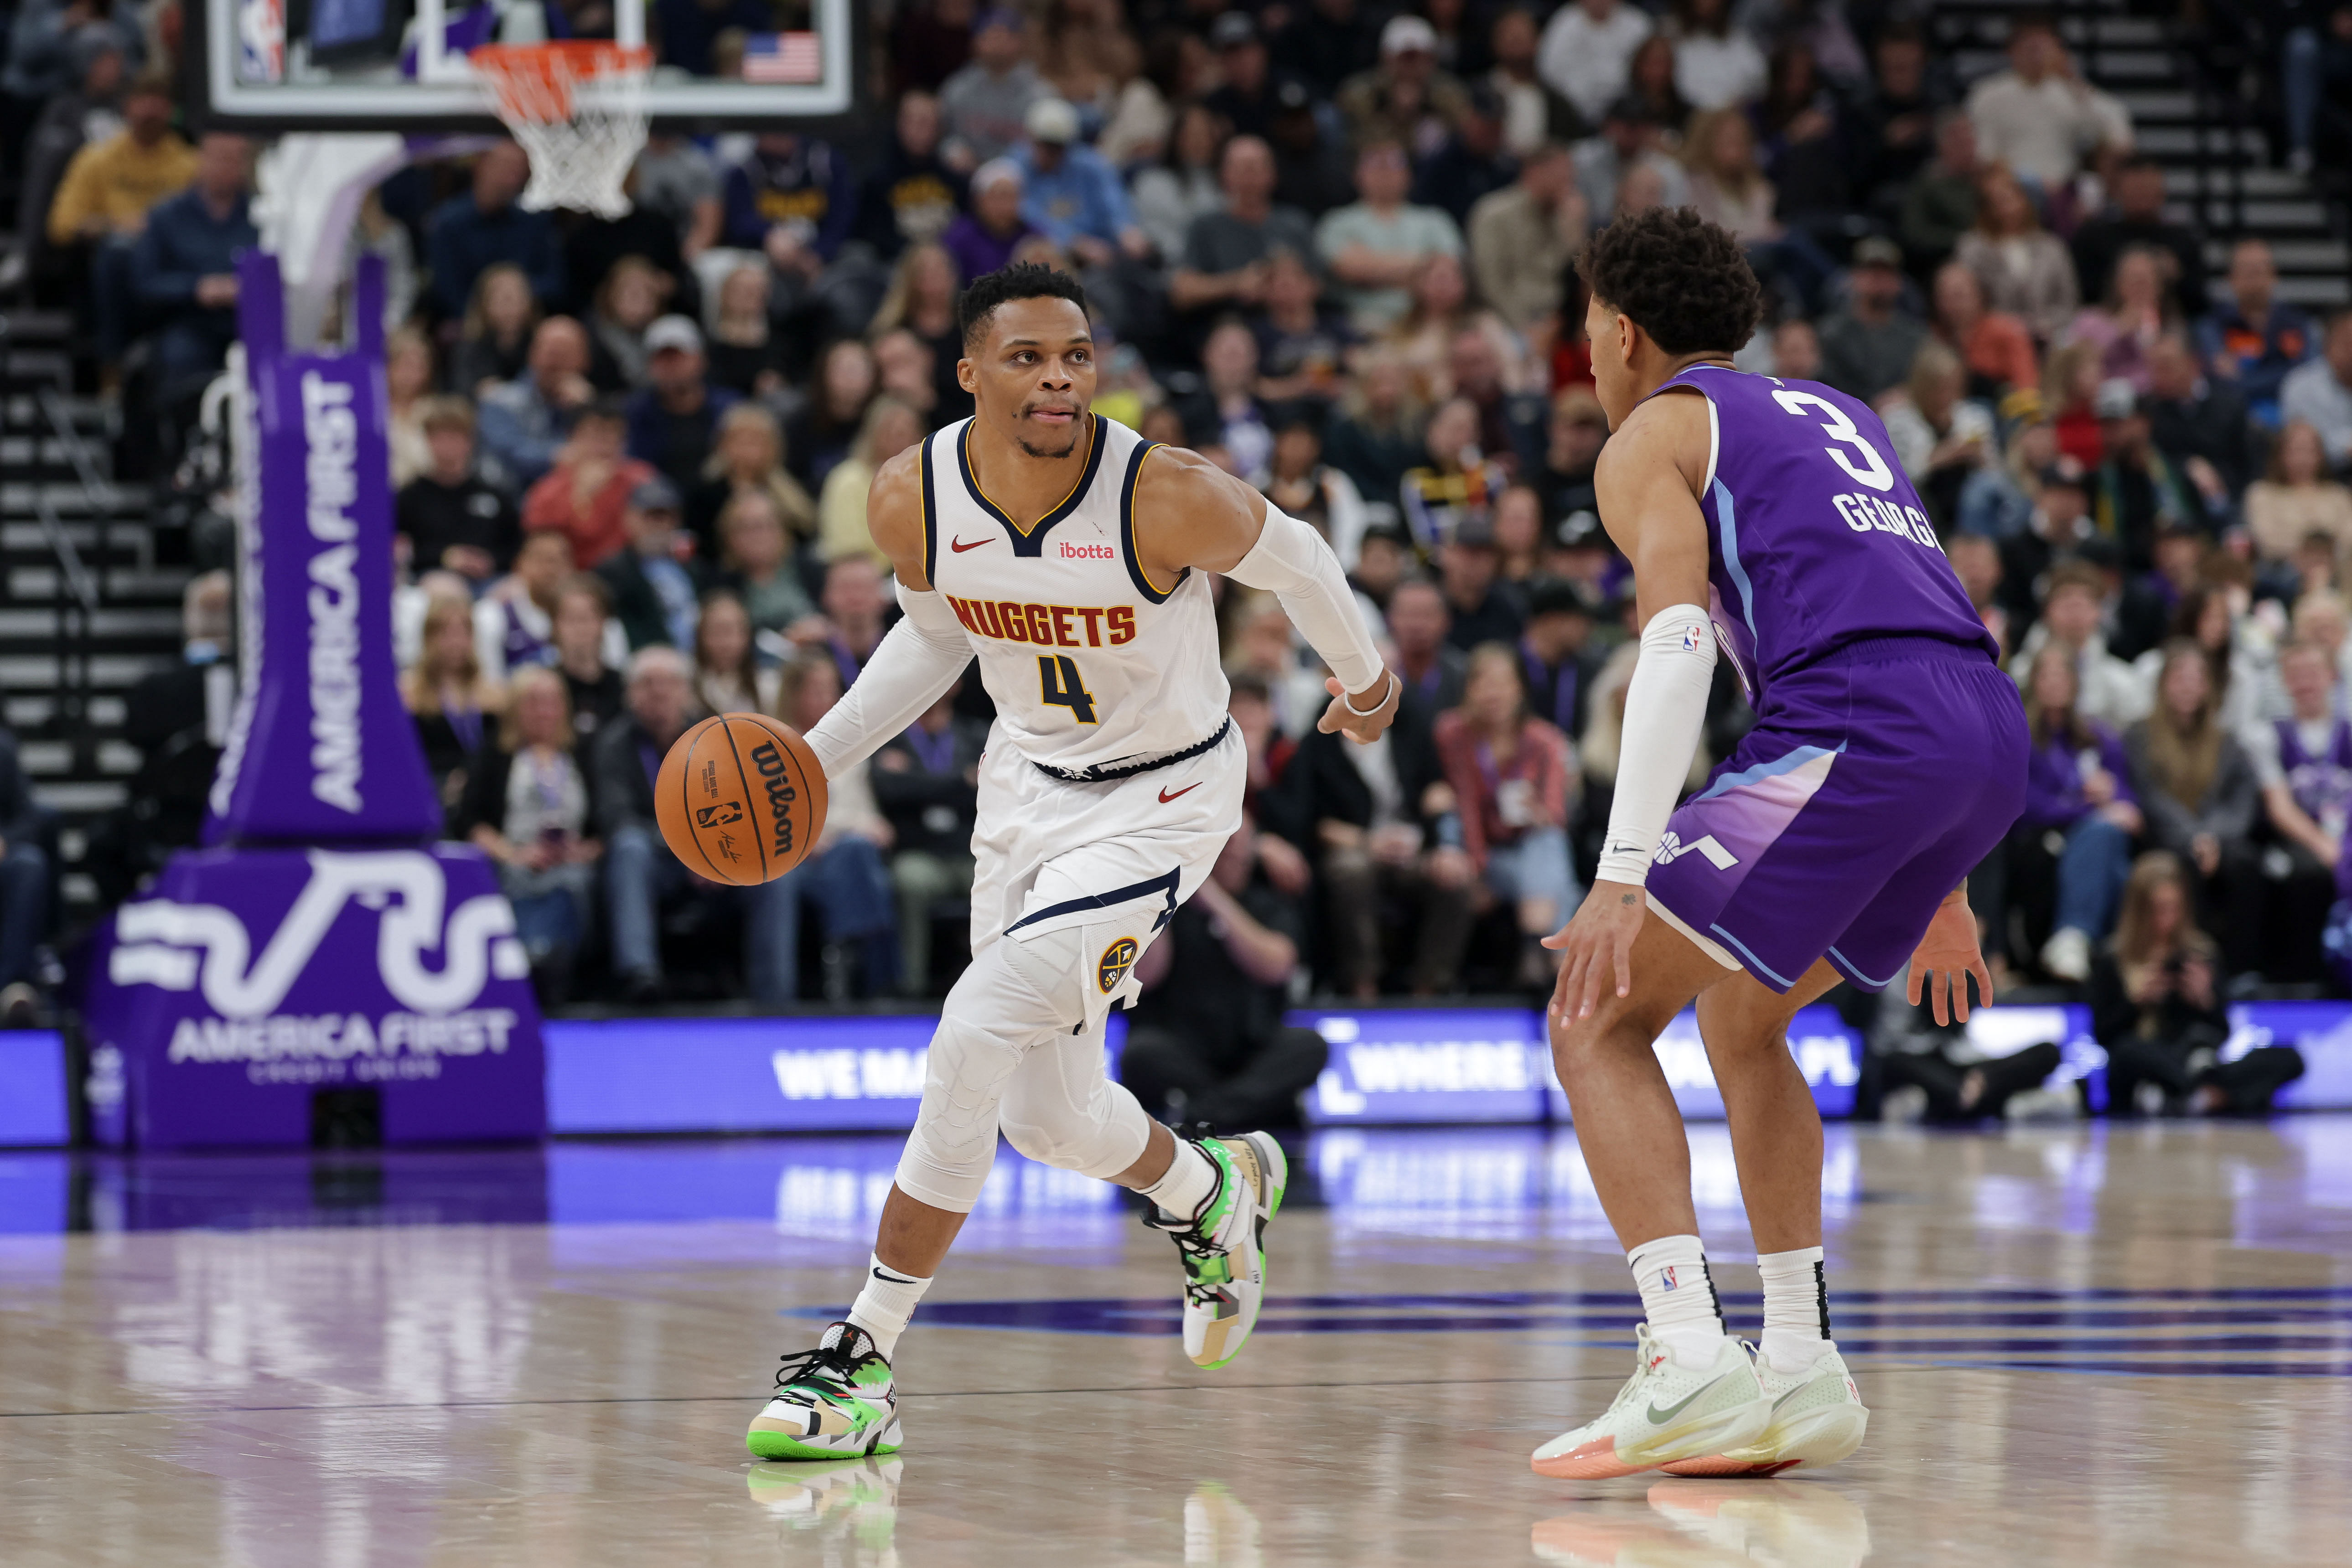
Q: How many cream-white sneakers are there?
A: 2